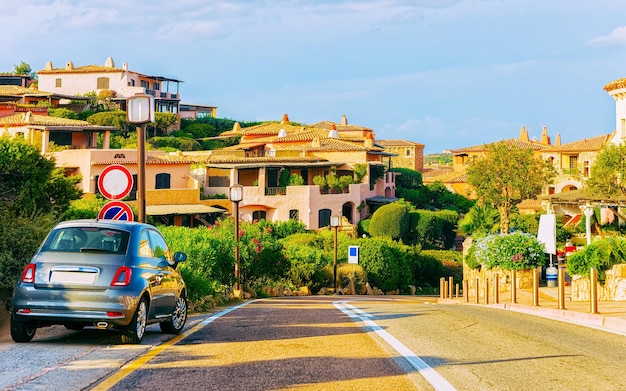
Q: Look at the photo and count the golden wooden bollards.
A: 12